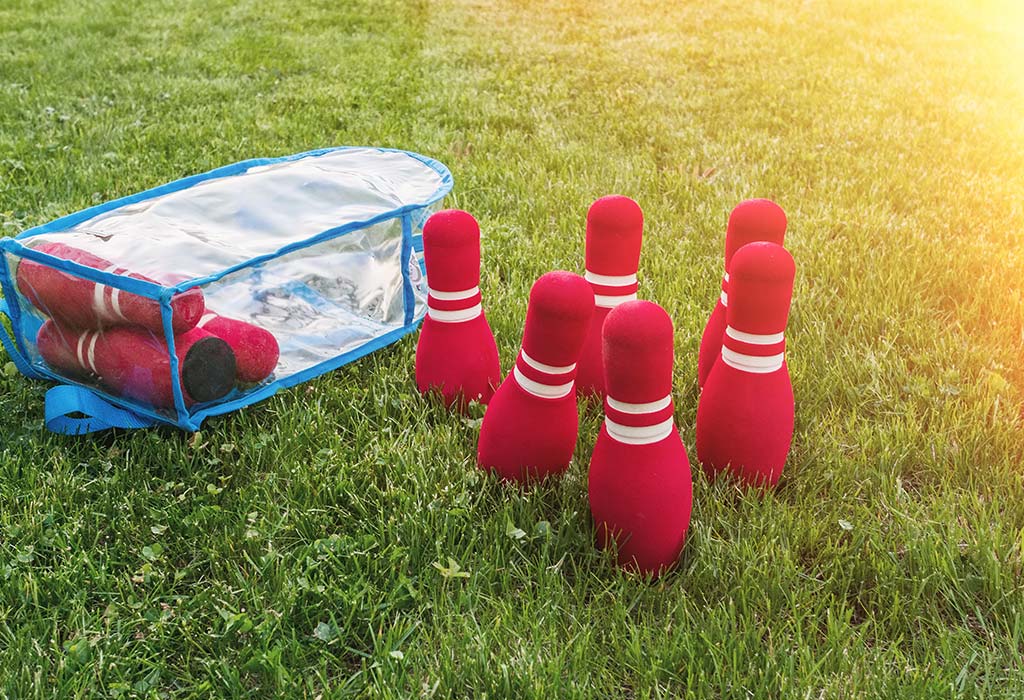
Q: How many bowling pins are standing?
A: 6